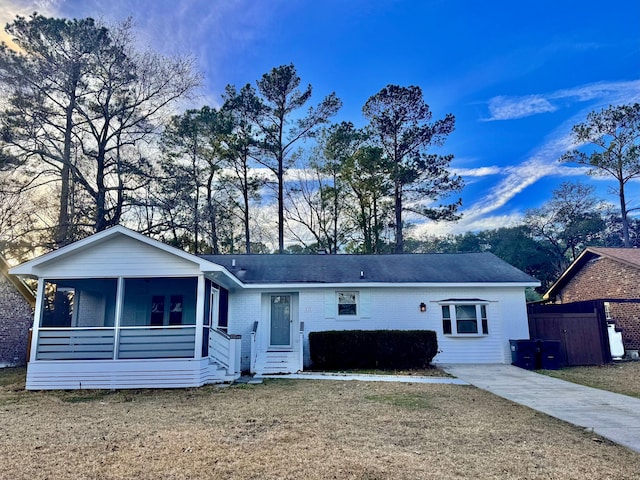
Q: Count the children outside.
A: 0